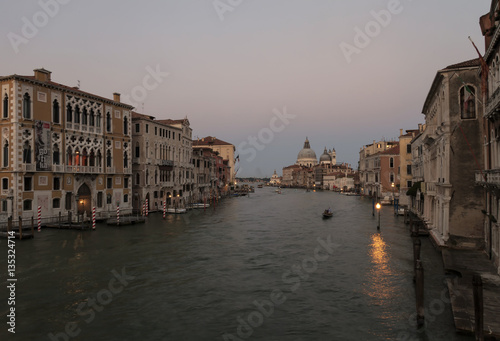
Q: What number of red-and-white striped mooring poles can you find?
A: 6